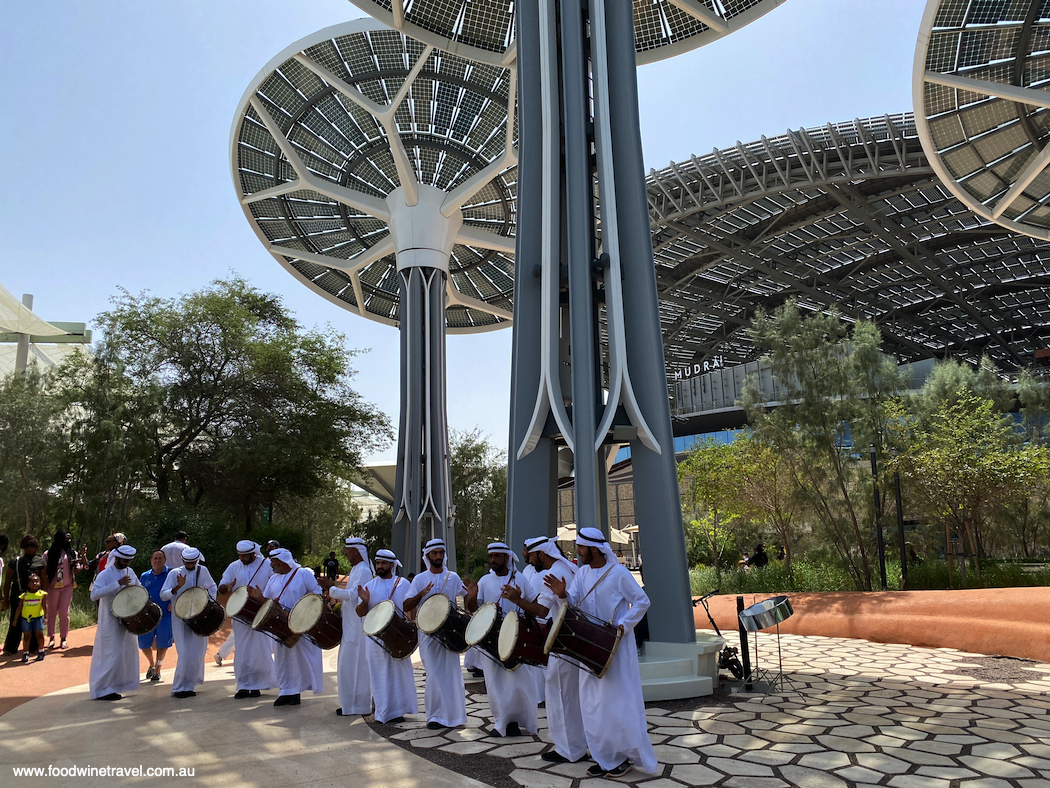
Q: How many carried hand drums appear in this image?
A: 10